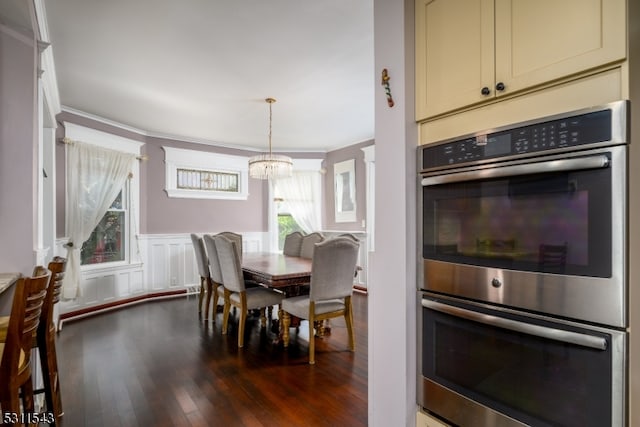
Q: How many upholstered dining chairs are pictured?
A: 8